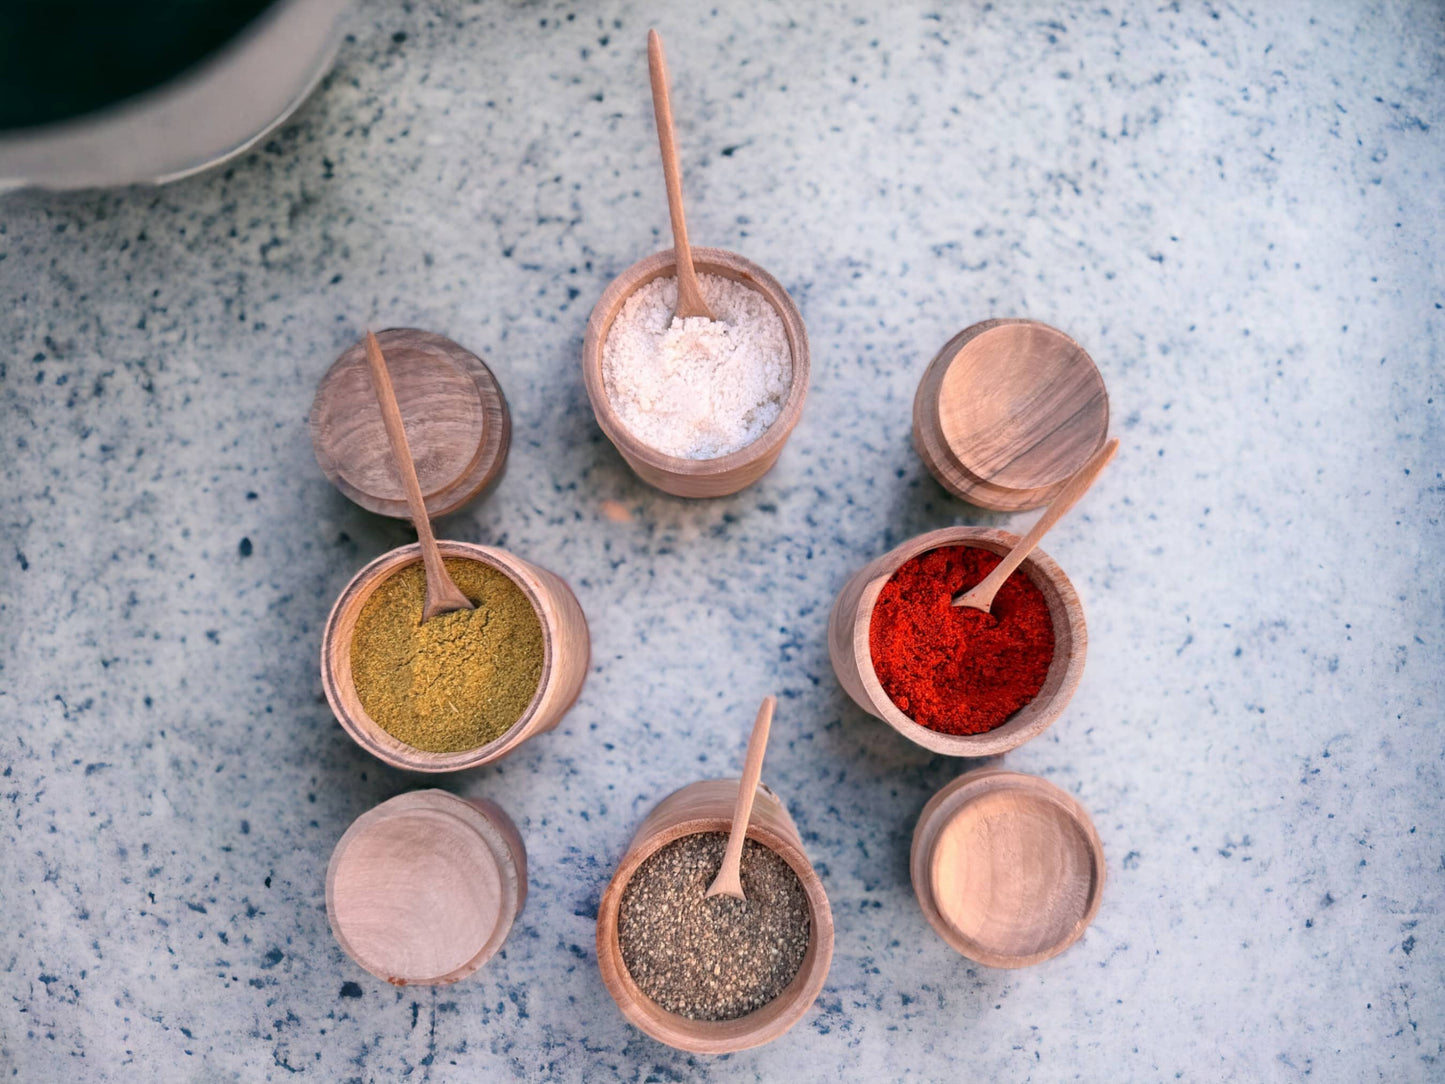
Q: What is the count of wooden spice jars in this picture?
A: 4